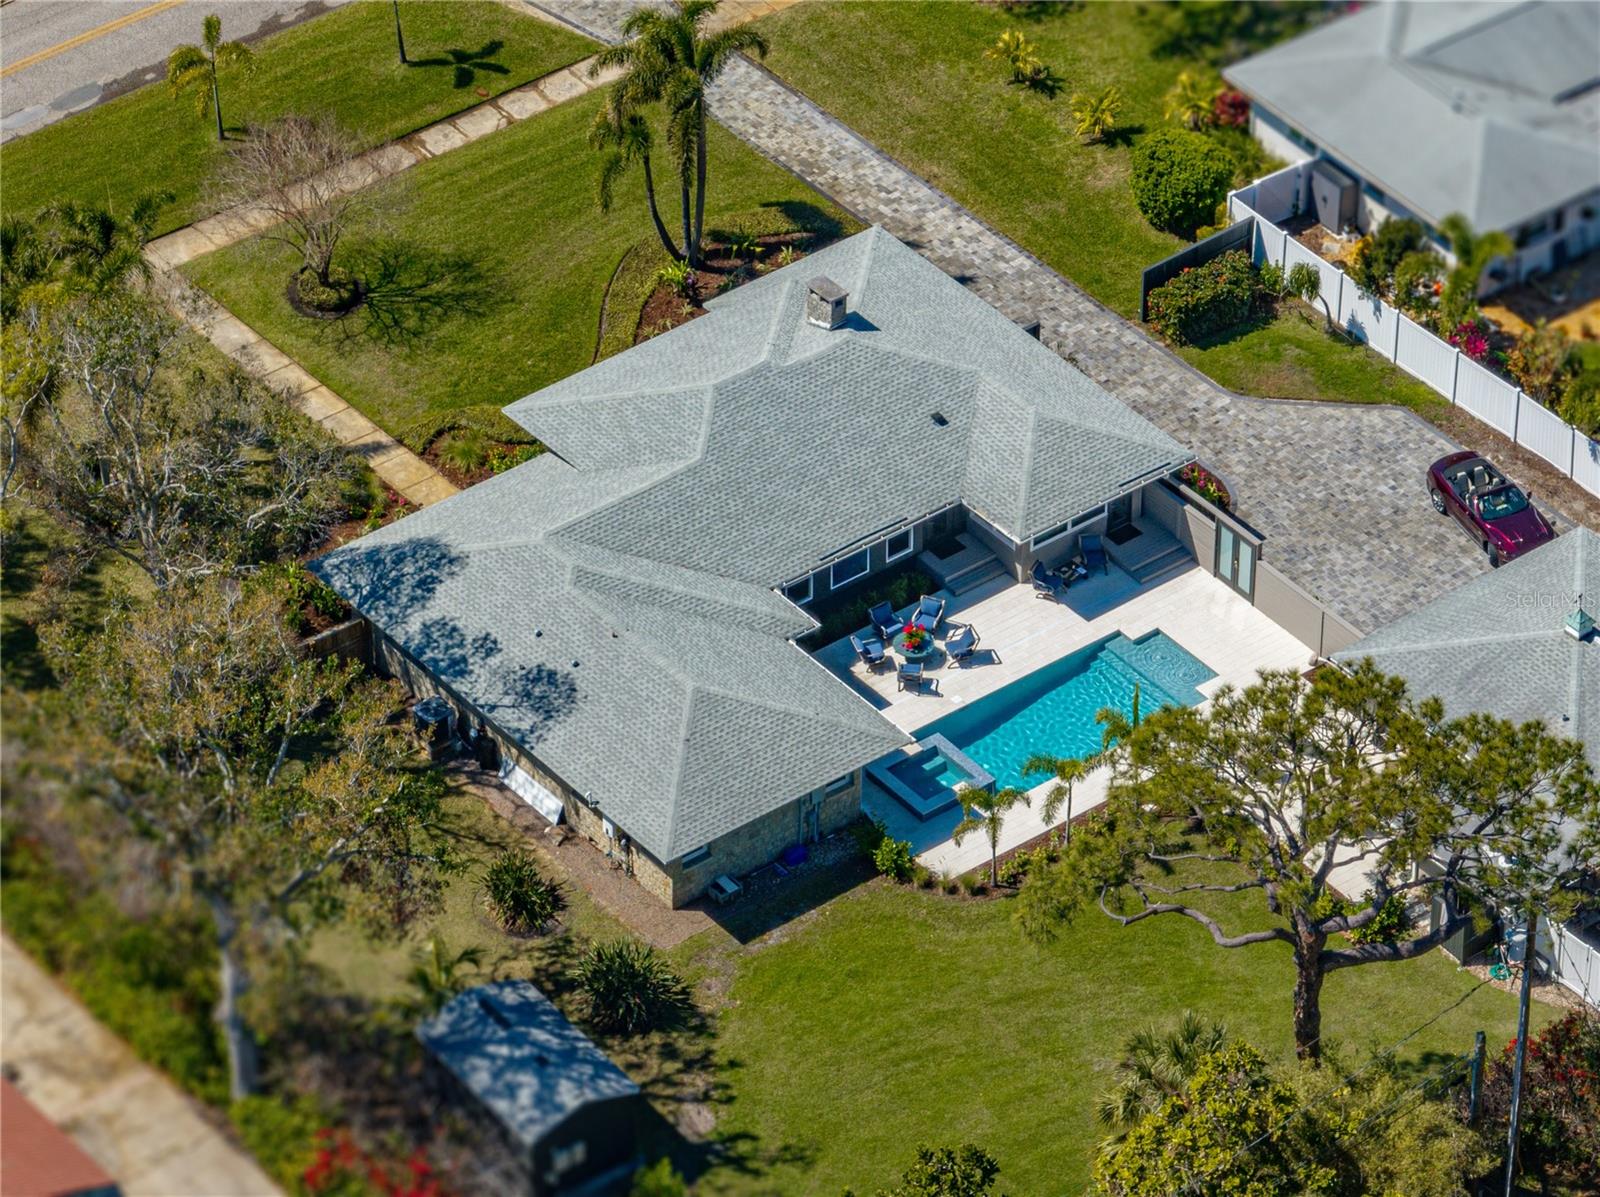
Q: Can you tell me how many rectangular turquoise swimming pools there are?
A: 1